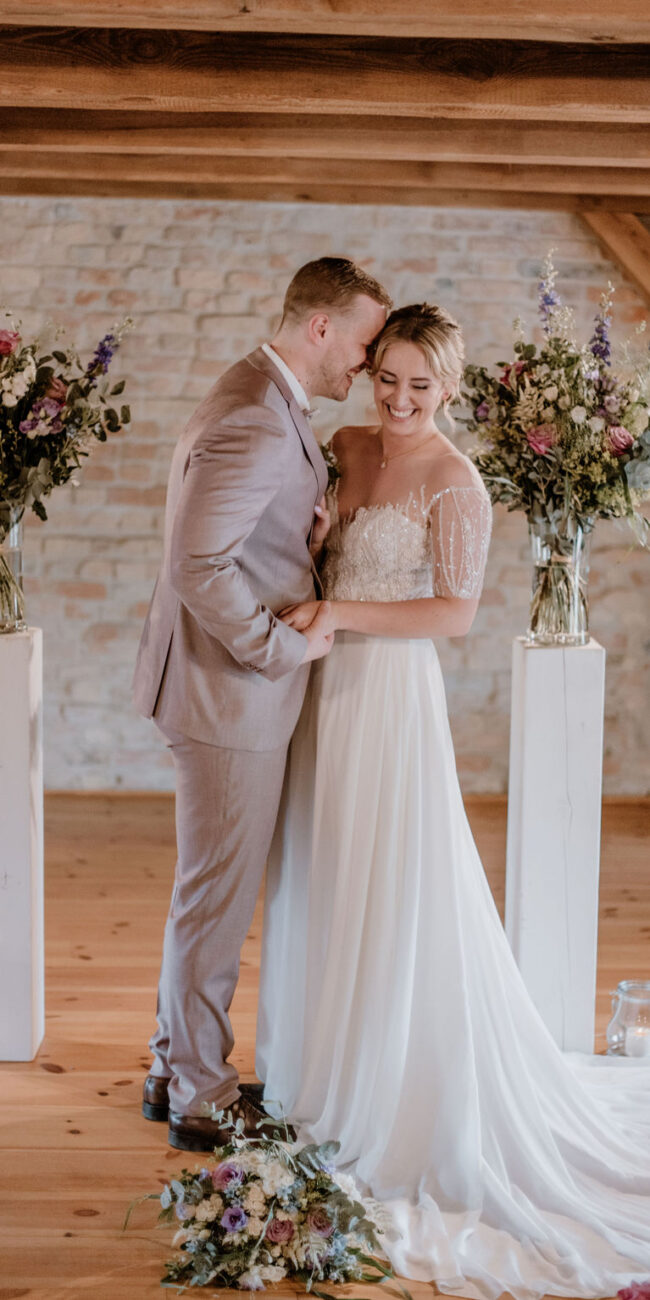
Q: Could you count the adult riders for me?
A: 0